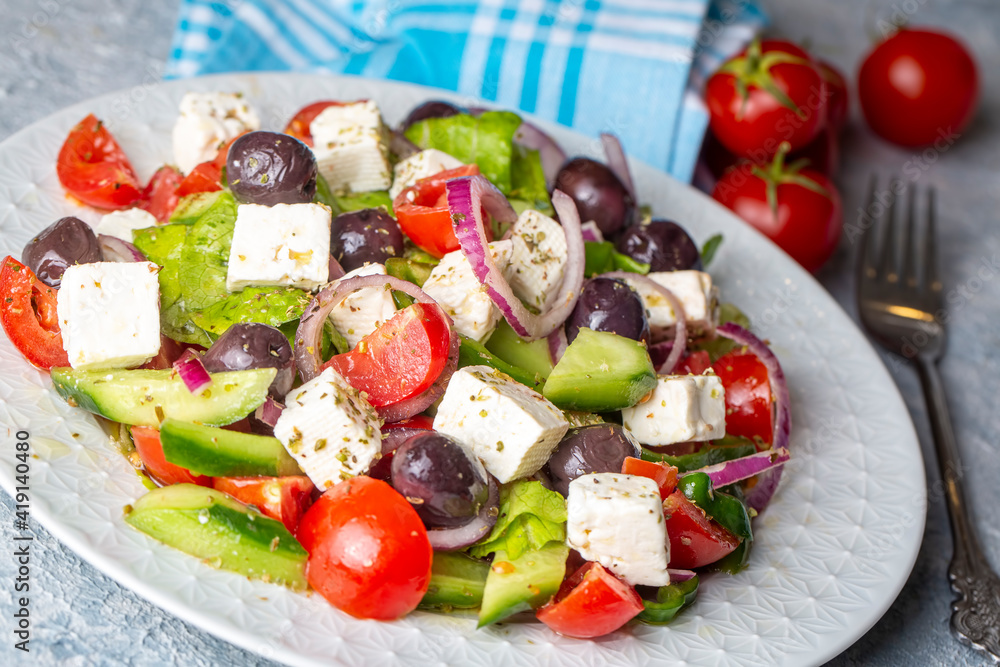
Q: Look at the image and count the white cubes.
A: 14